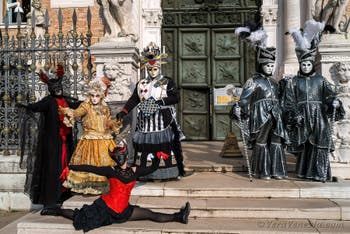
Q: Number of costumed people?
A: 6